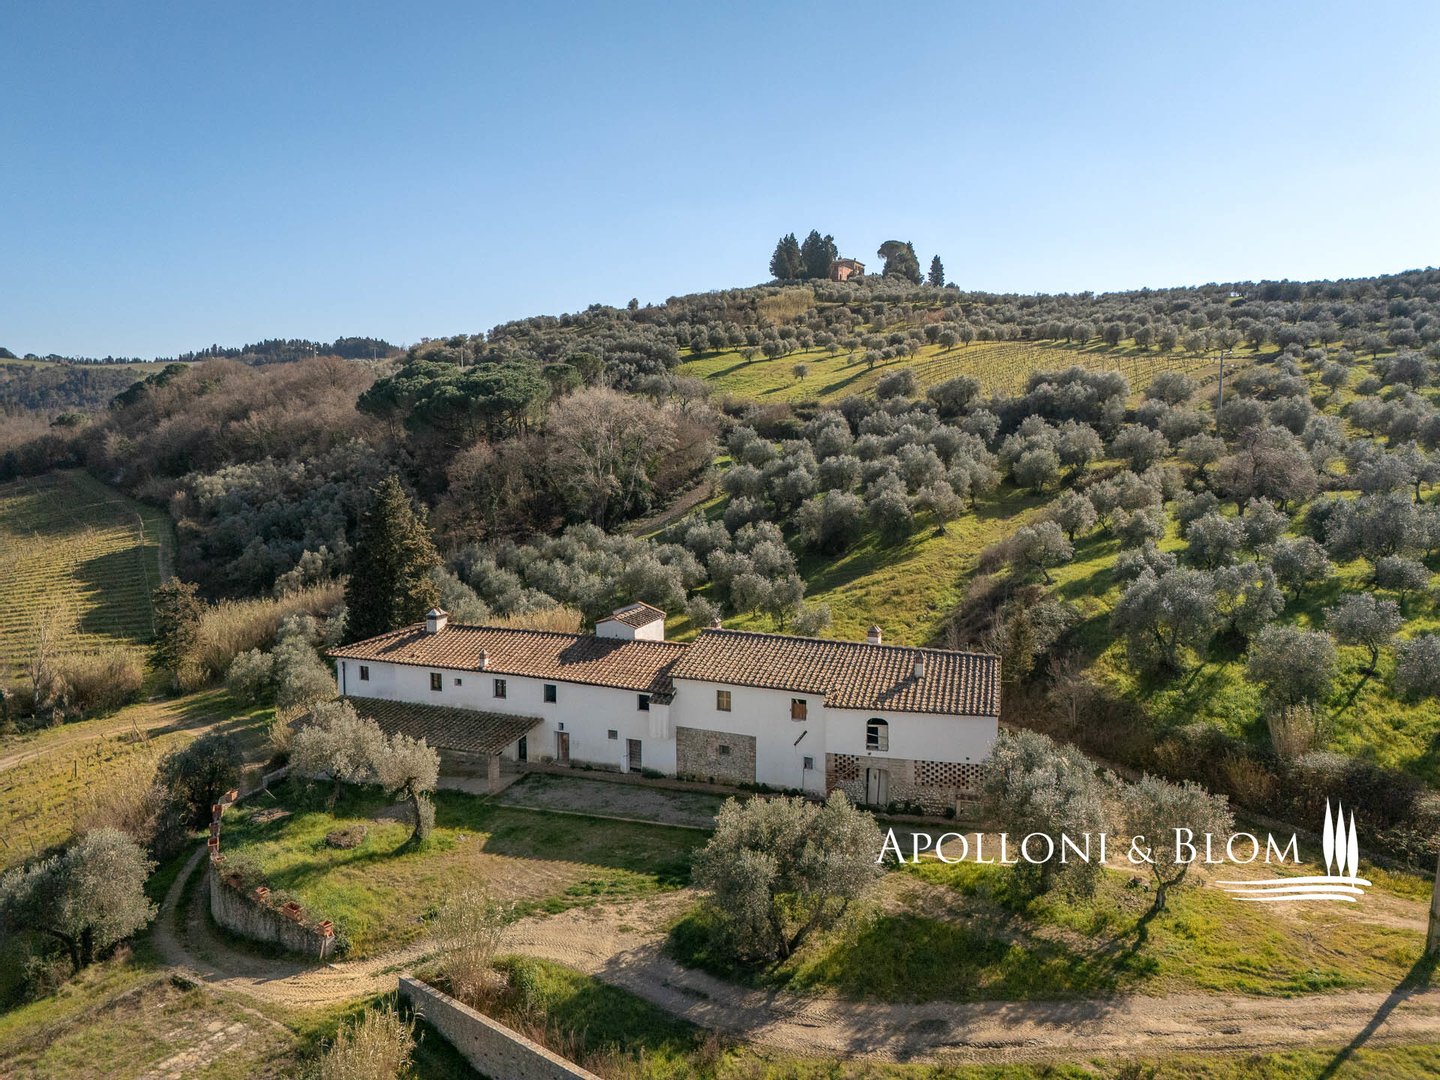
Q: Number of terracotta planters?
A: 9